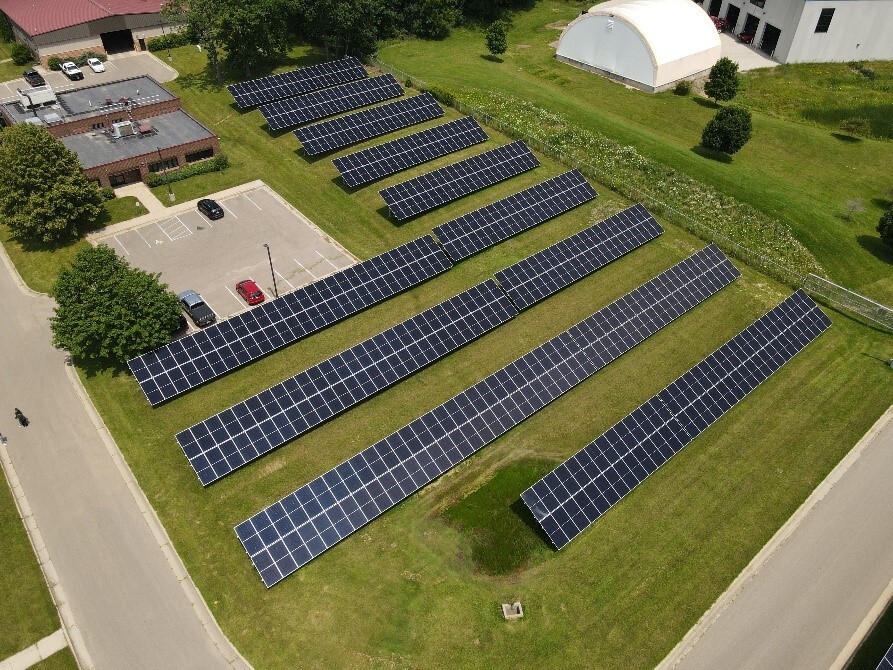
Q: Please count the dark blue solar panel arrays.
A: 11